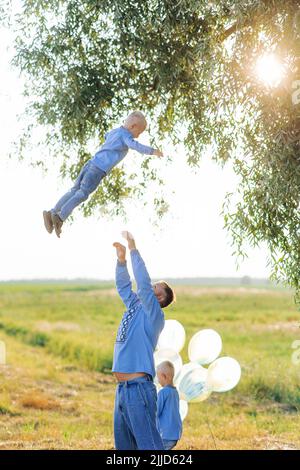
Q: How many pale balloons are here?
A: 6